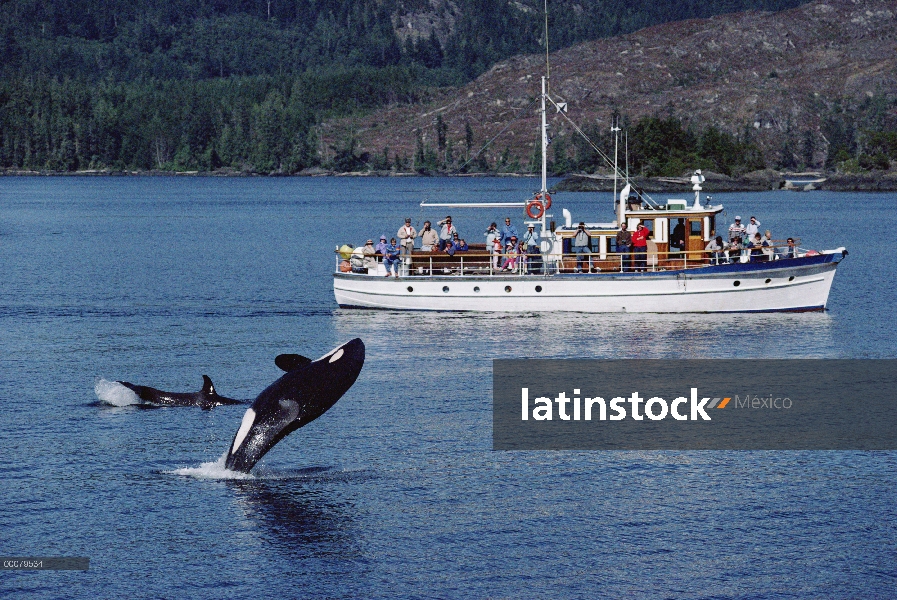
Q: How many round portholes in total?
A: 8